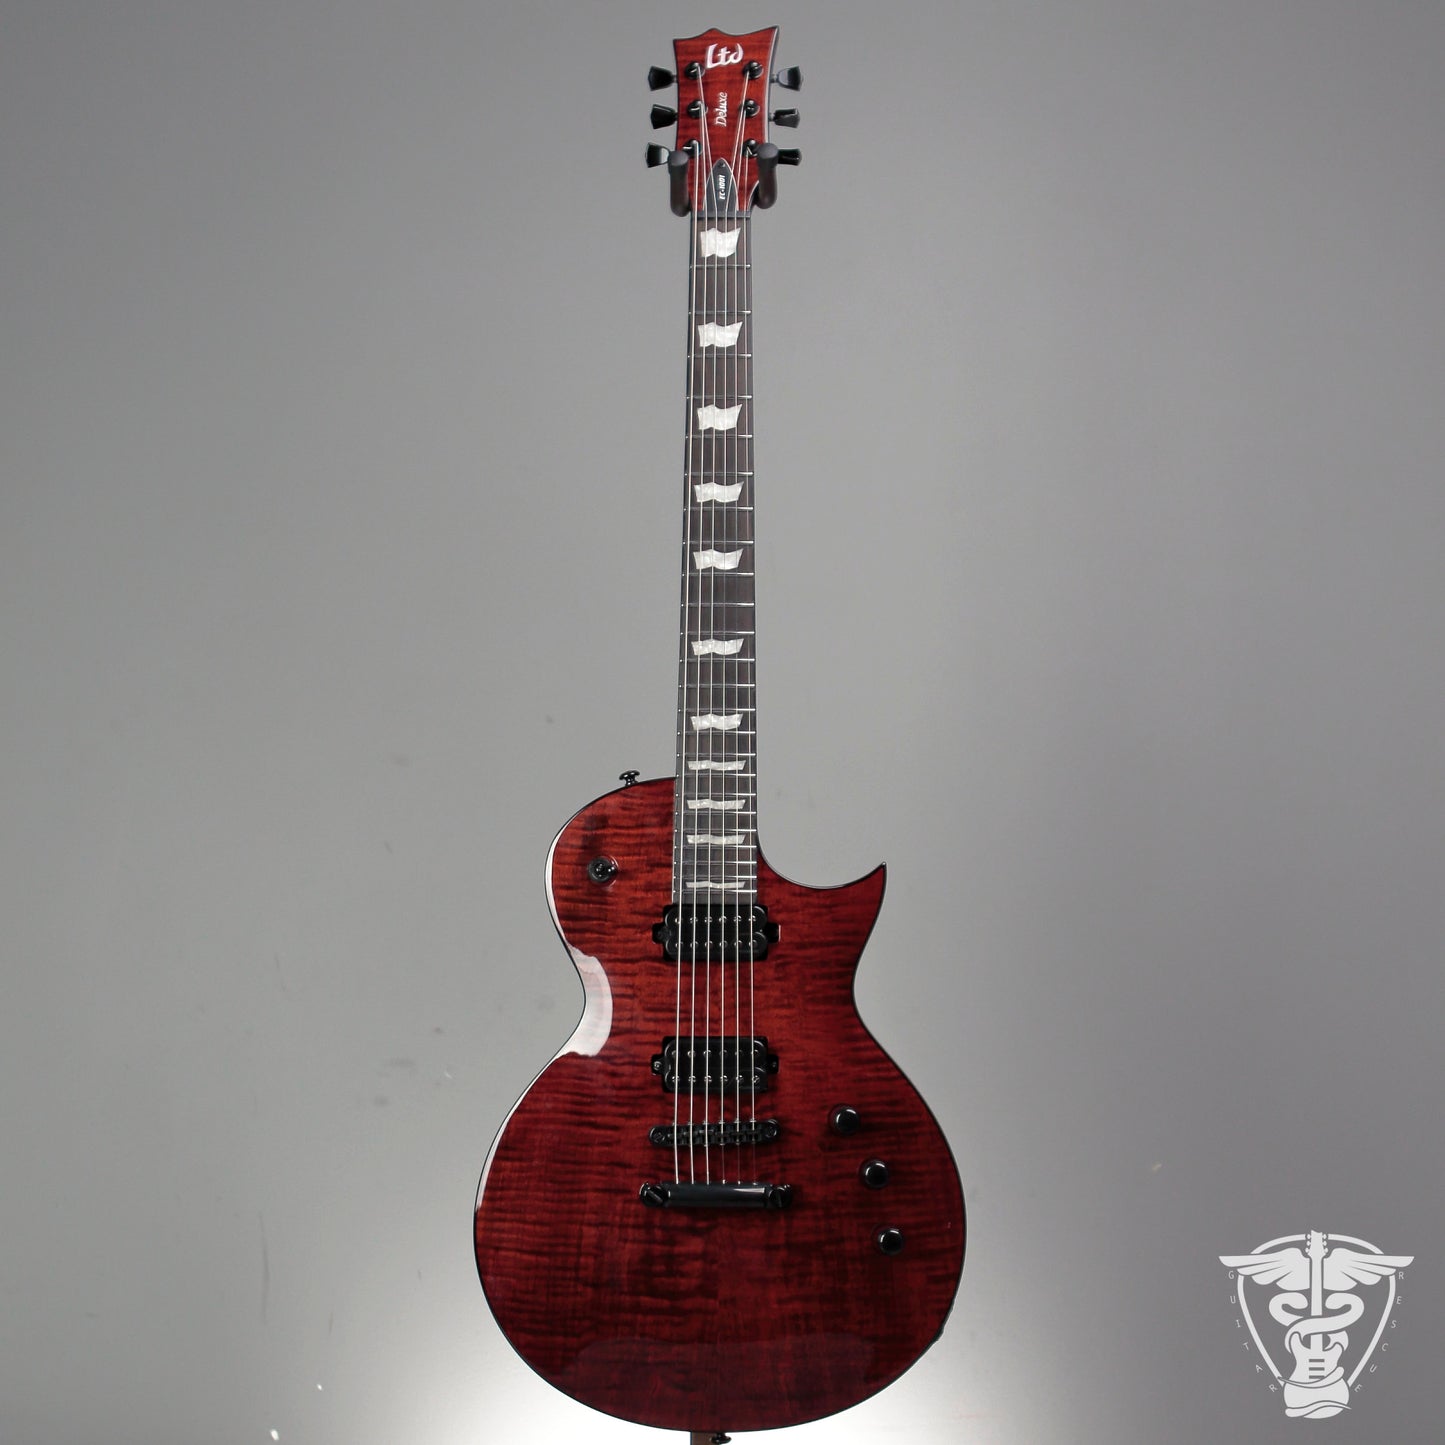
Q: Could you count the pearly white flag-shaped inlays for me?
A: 11